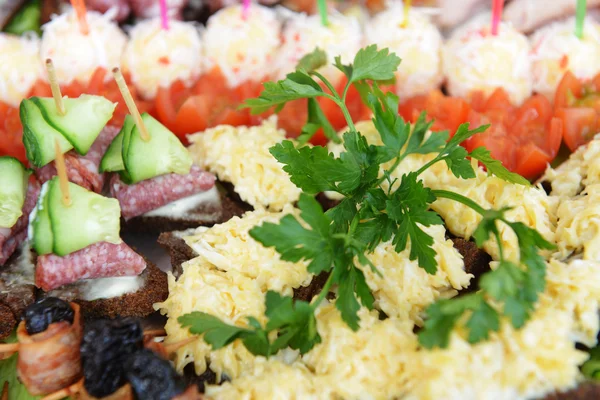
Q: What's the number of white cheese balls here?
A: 8